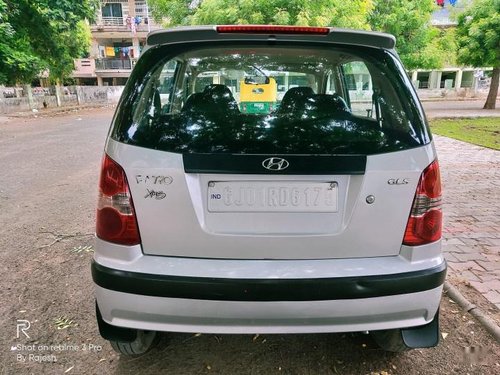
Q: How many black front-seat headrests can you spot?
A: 2